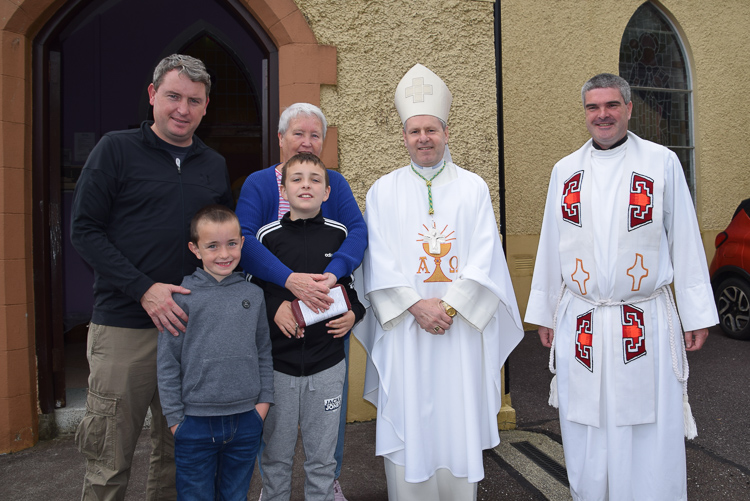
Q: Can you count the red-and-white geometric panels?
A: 4